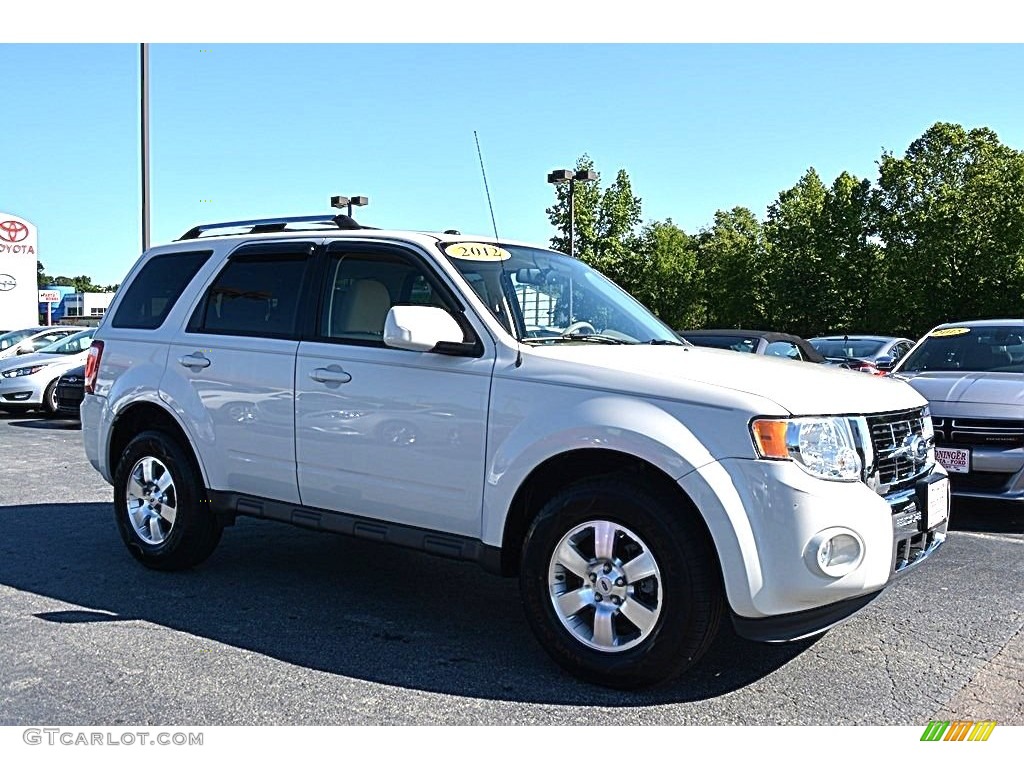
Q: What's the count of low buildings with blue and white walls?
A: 1